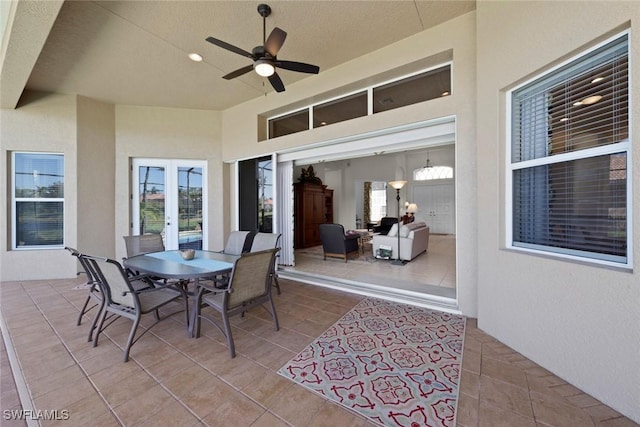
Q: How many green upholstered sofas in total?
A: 0